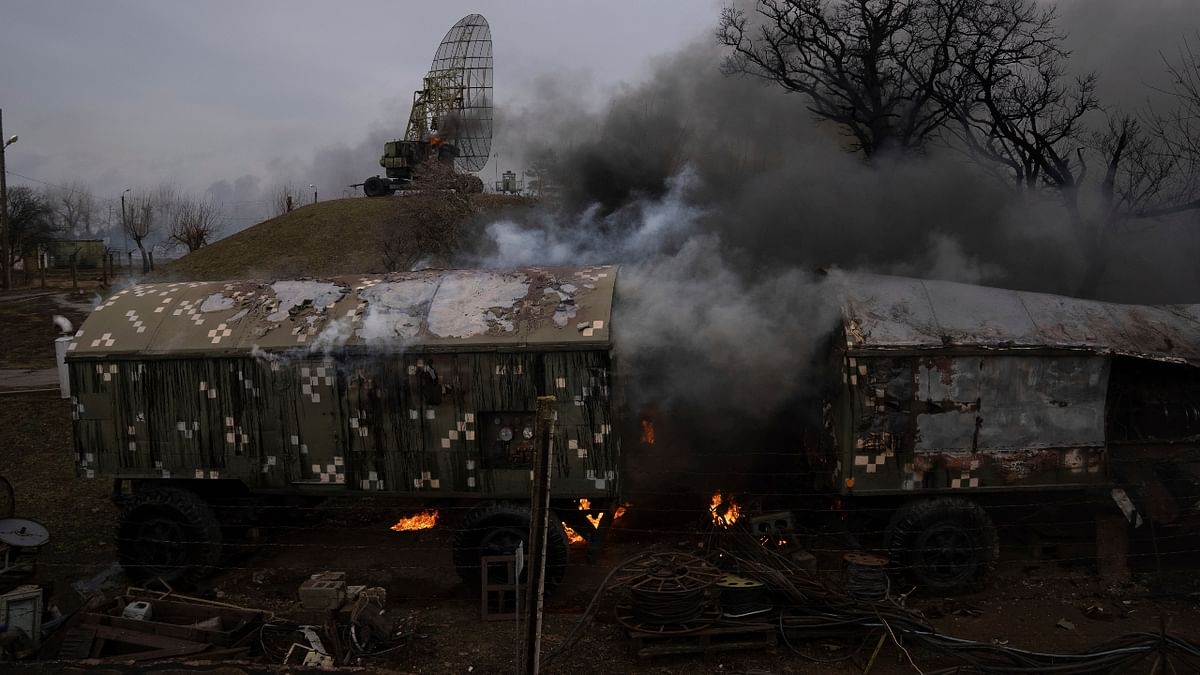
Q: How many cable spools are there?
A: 3